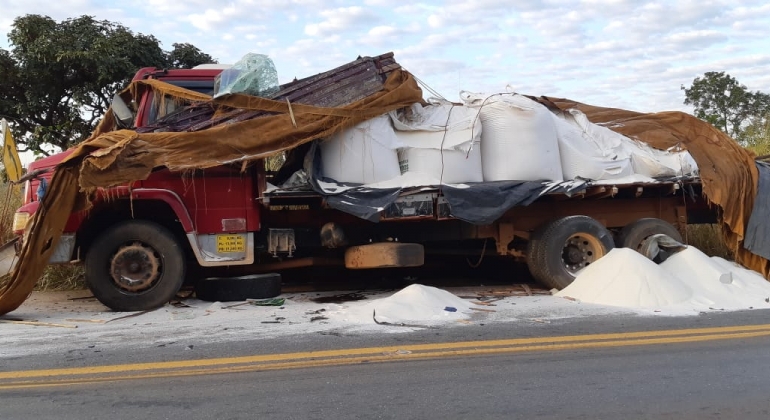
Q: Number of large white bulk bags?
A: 5